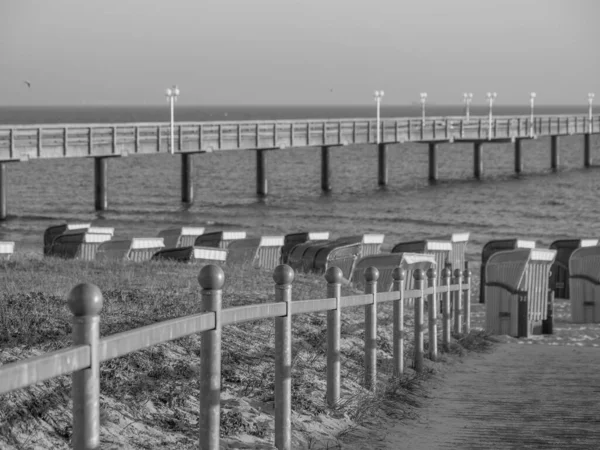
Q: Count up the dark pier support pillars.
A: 11